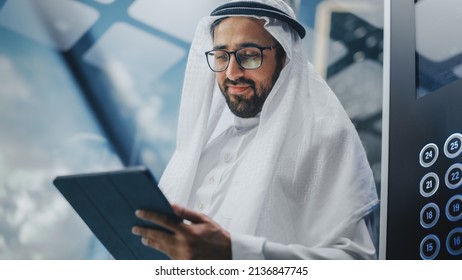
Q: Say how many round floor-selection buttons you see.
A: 8